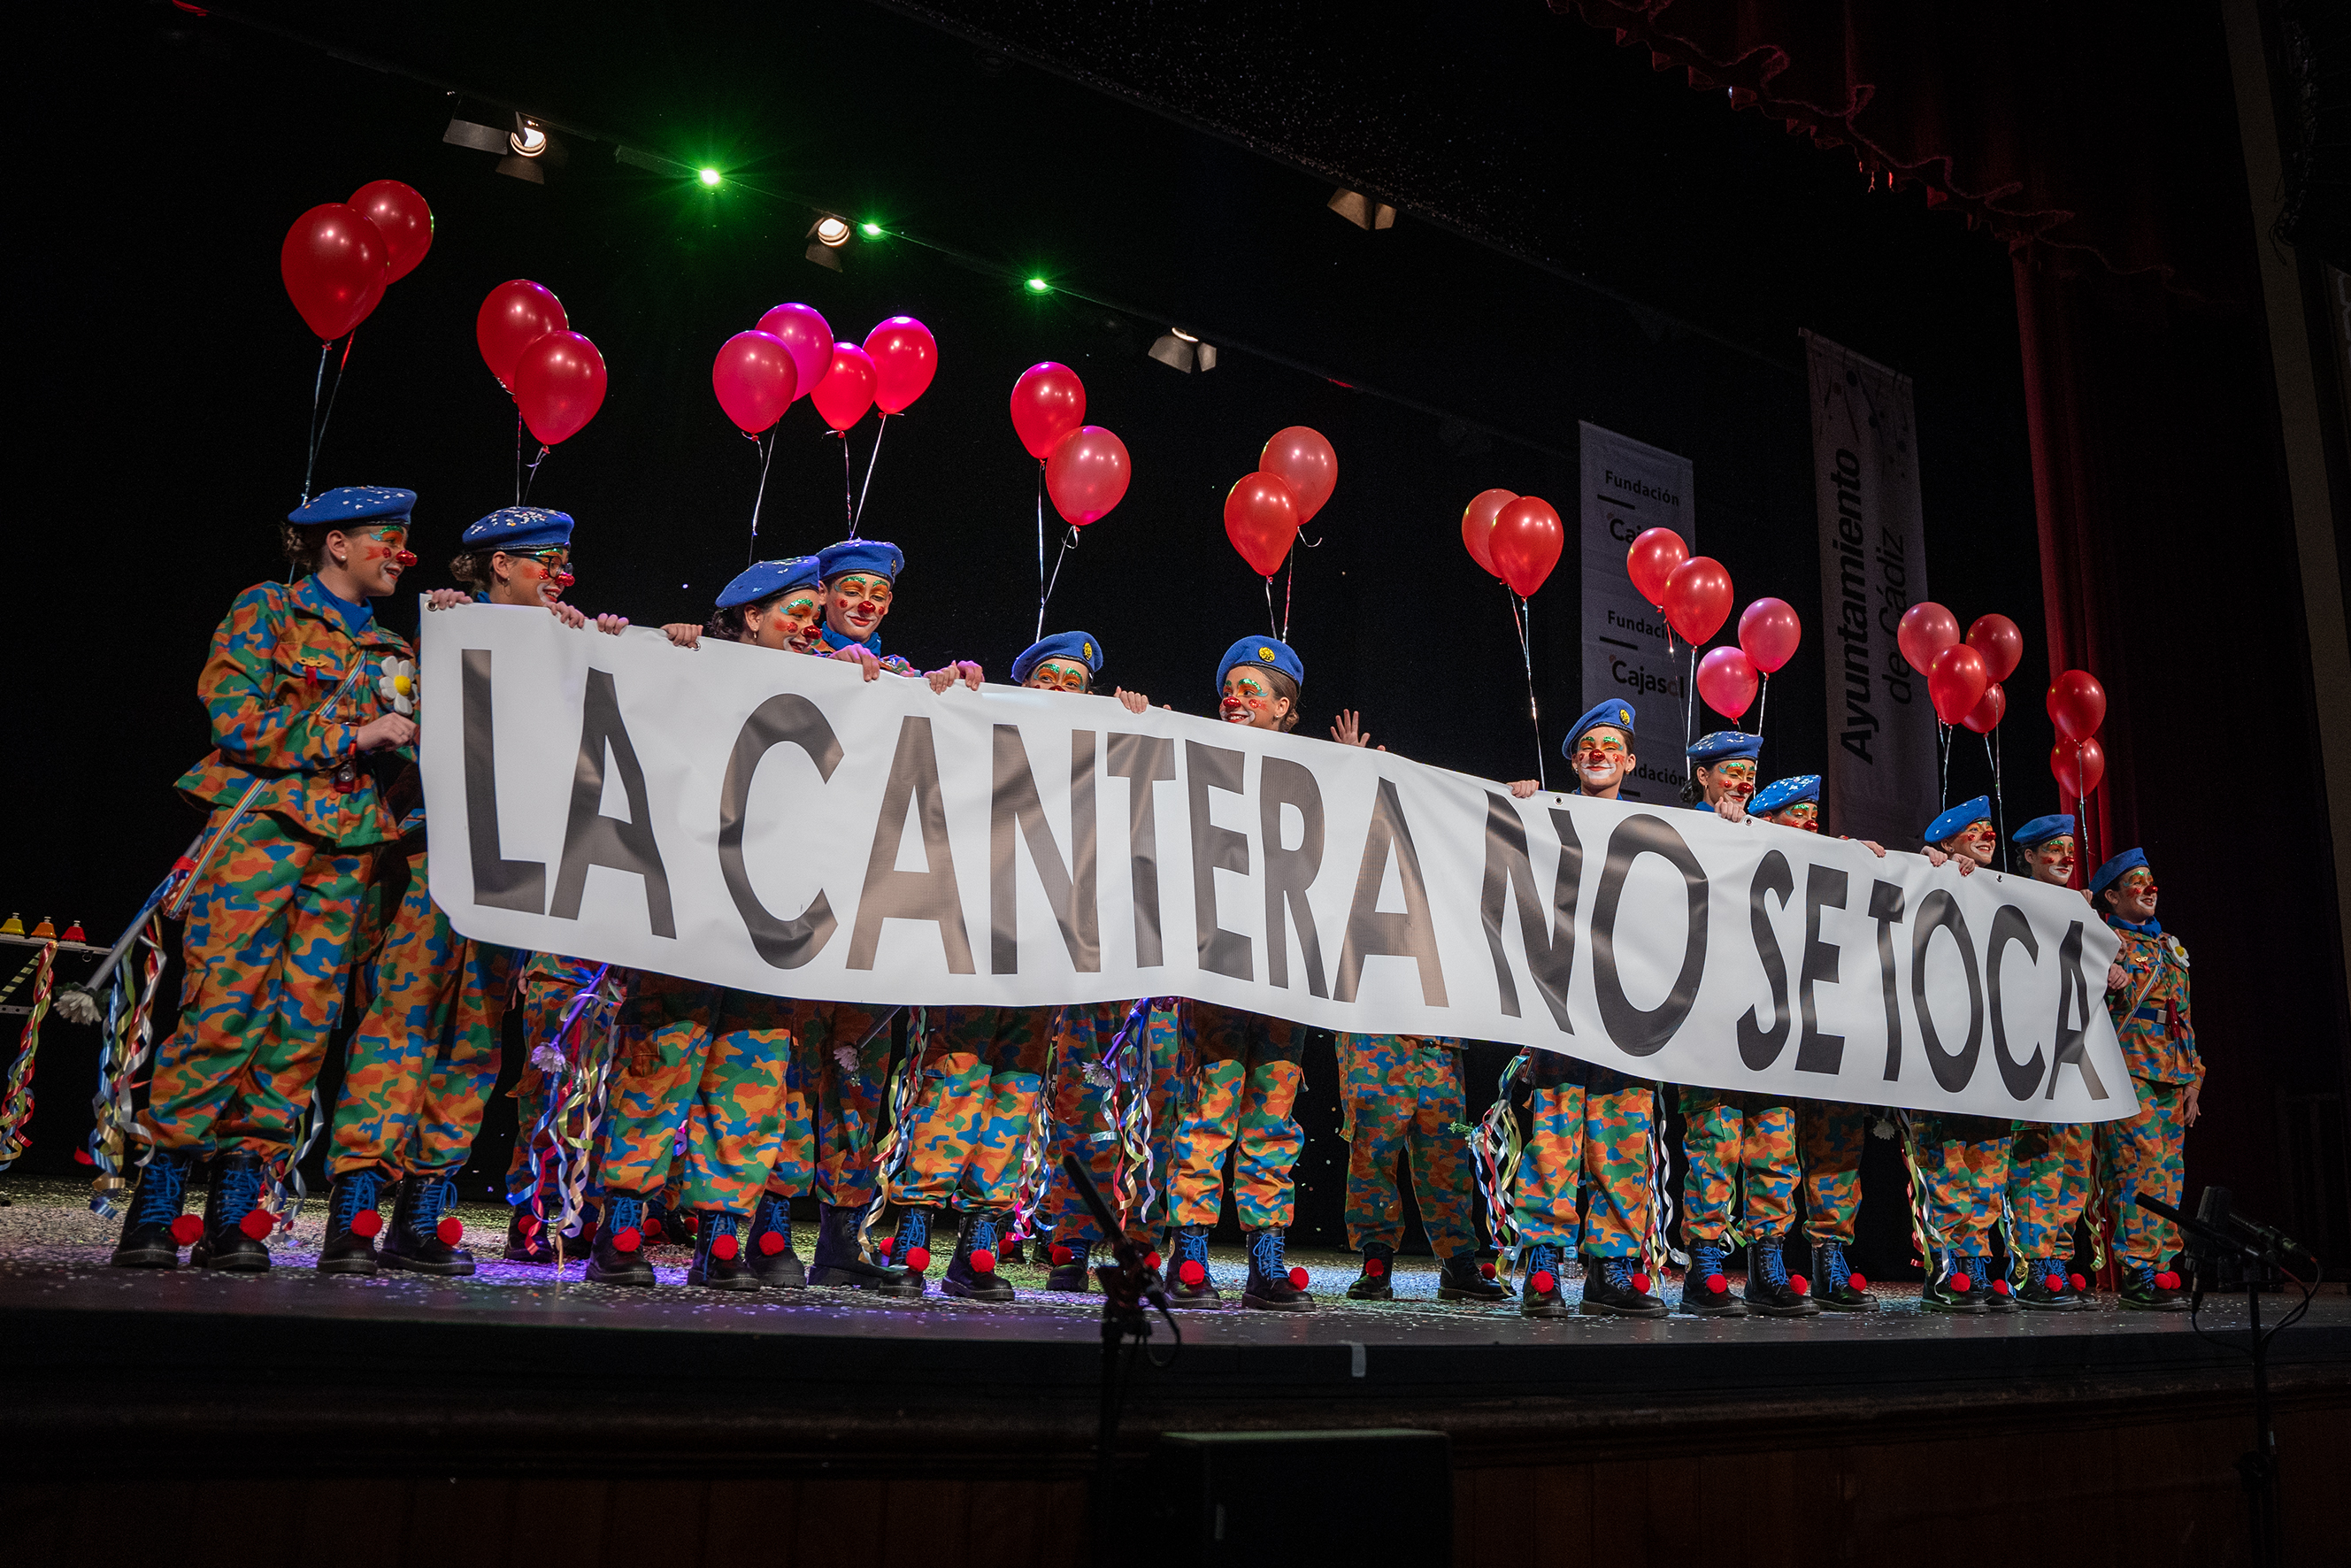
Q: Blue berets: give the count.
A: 12